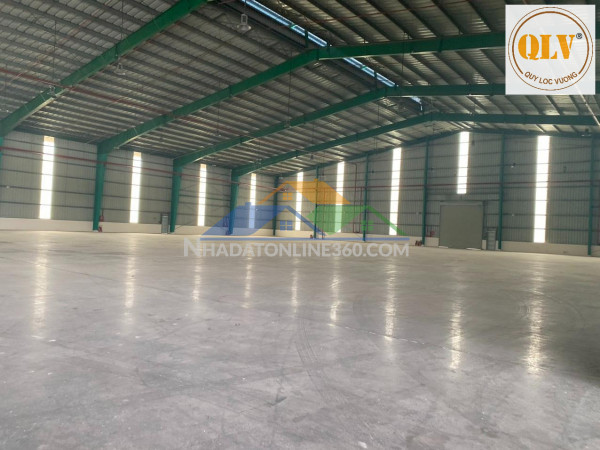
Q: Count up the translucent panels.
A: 9